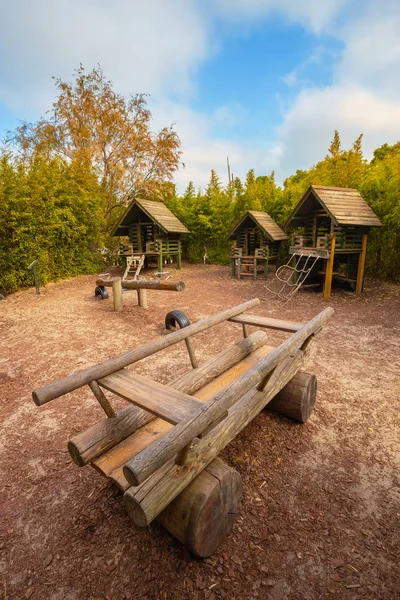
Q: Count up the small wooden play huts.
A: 3